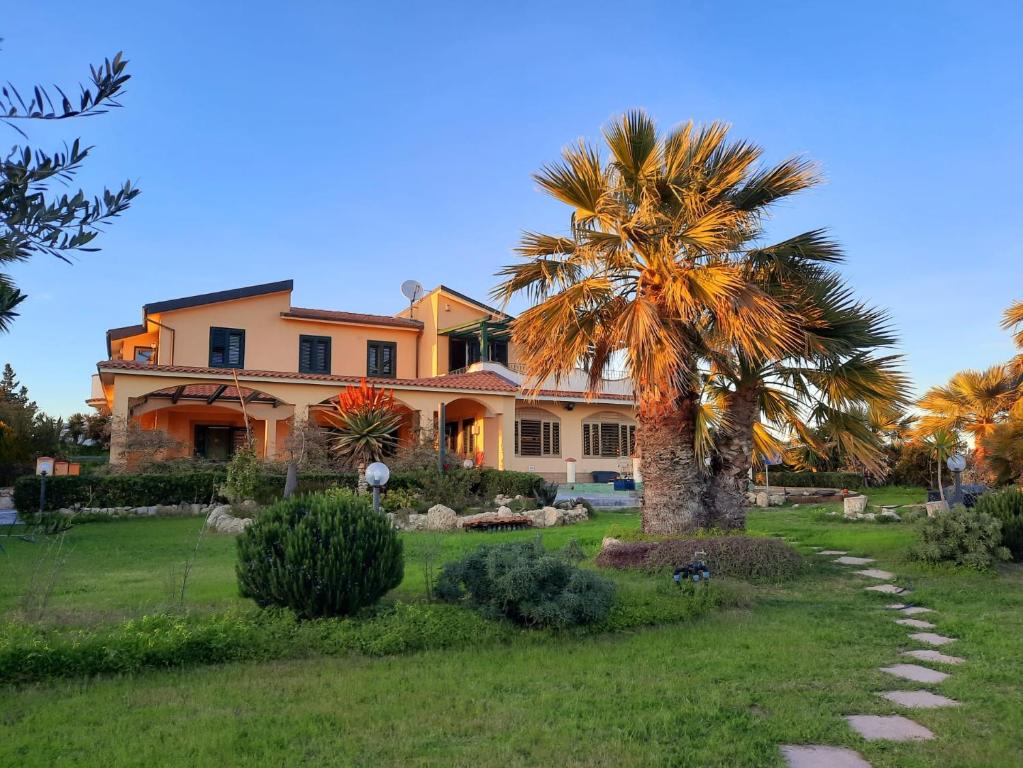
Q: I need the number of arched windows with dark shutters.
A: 2